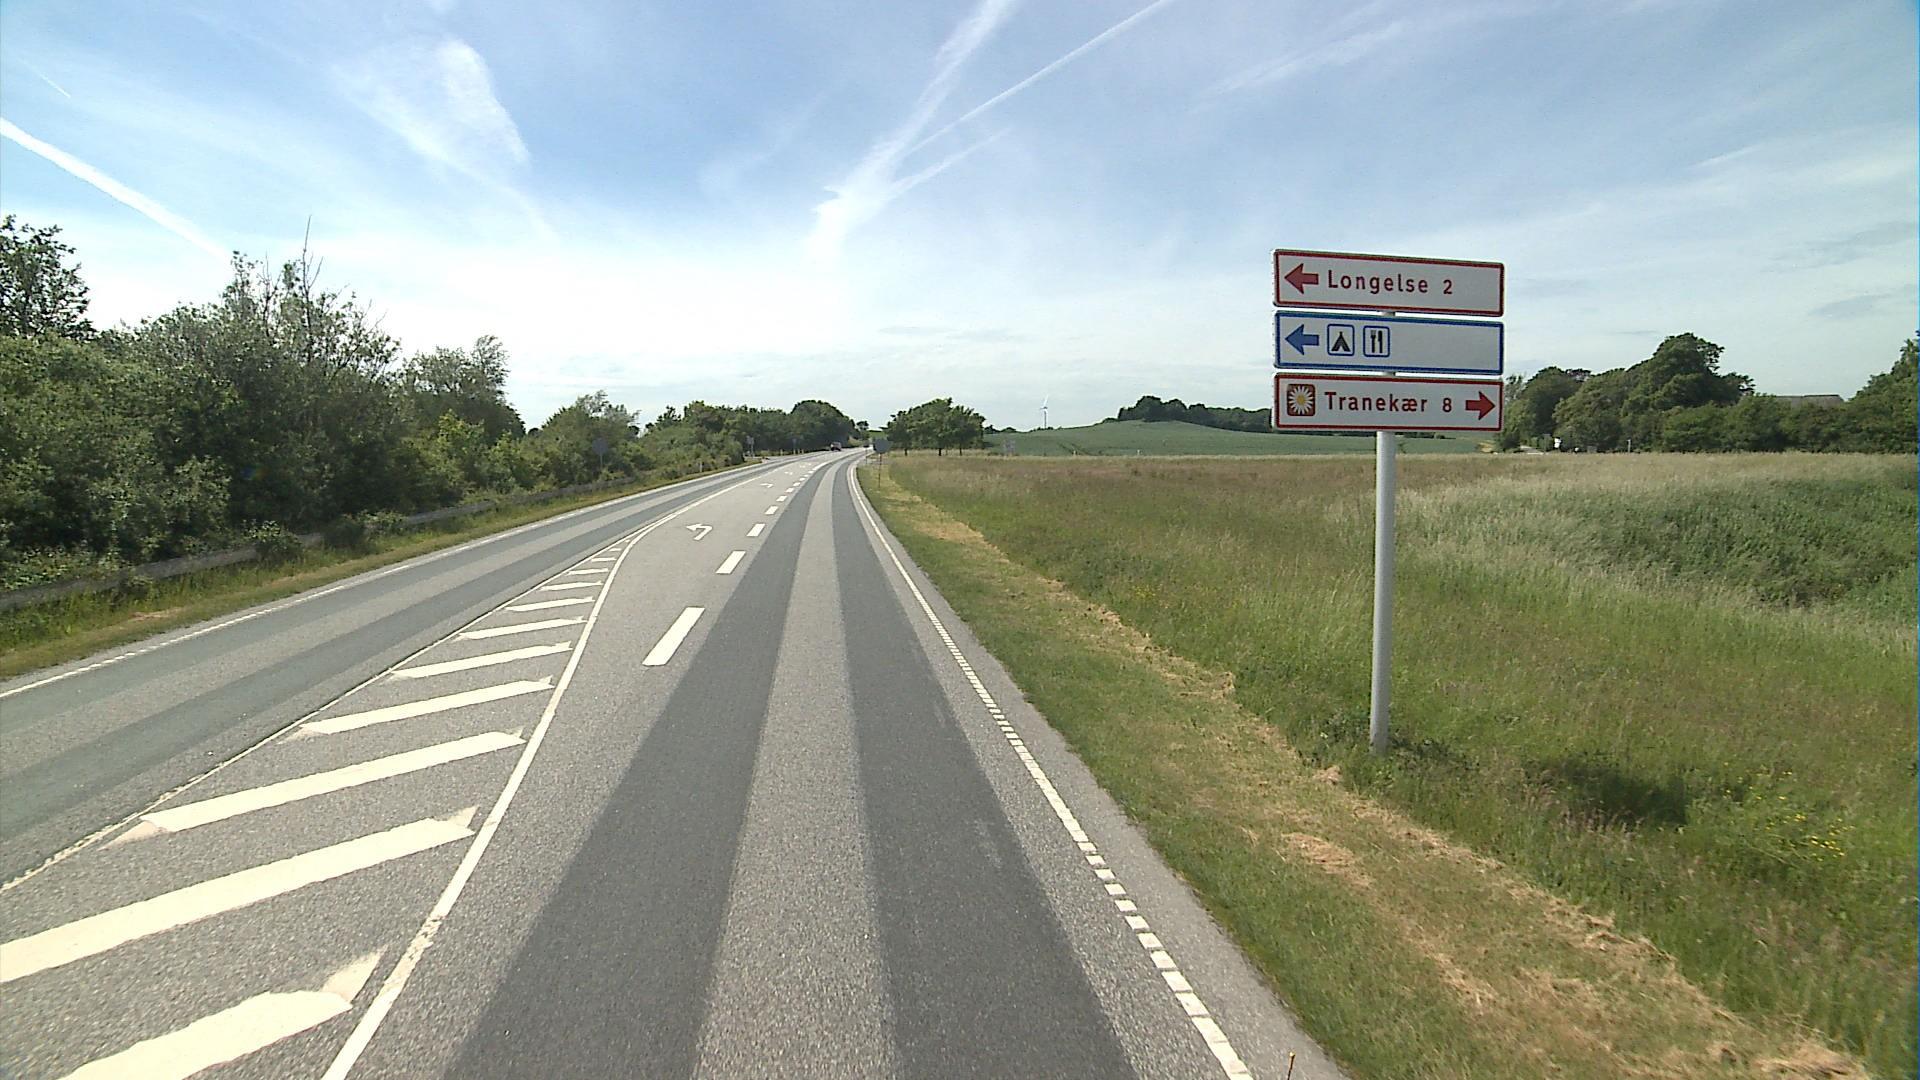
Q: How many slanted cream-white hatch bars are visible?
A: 12